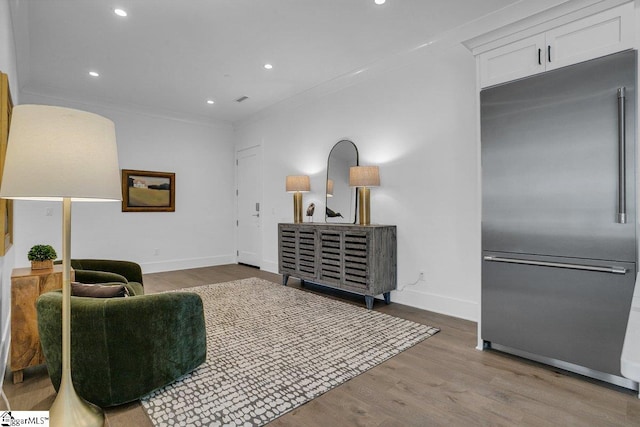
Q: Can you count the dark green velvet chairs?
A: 2